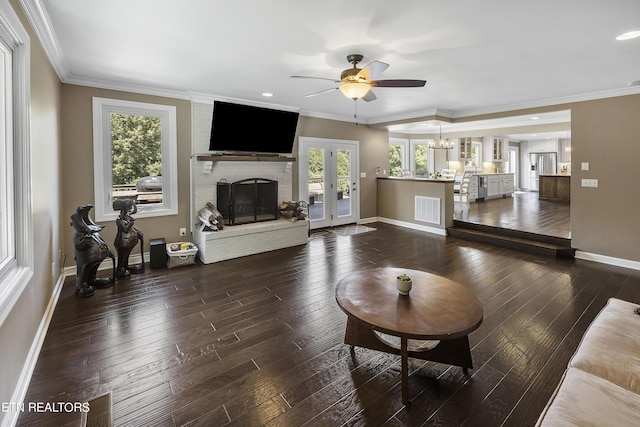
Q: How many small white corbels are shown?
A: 2